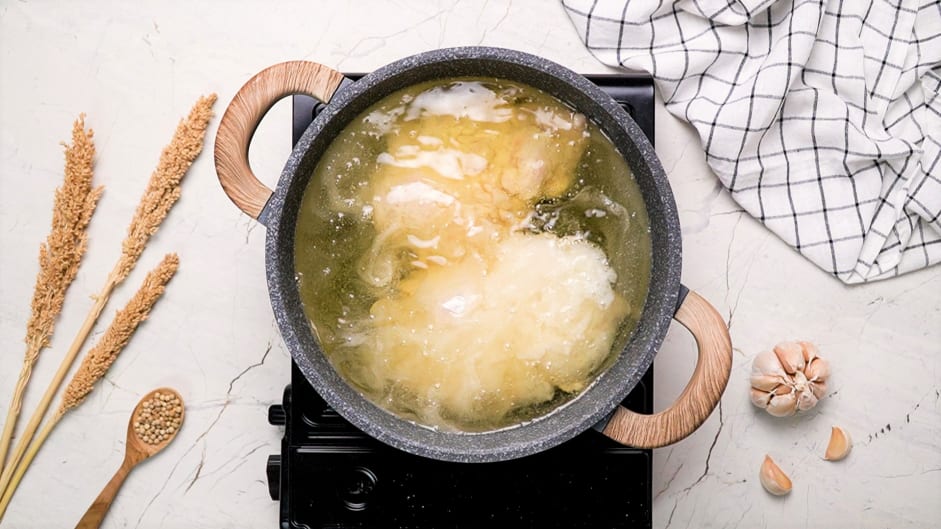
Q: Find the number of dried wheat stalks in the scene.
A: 3